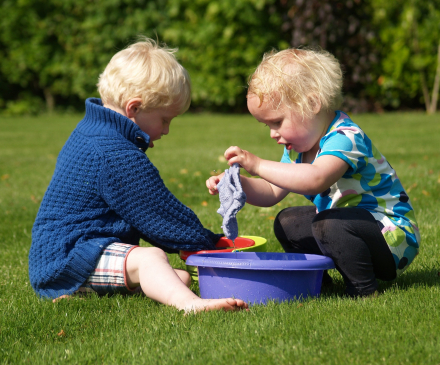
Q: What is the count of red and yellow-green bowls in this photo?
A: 2